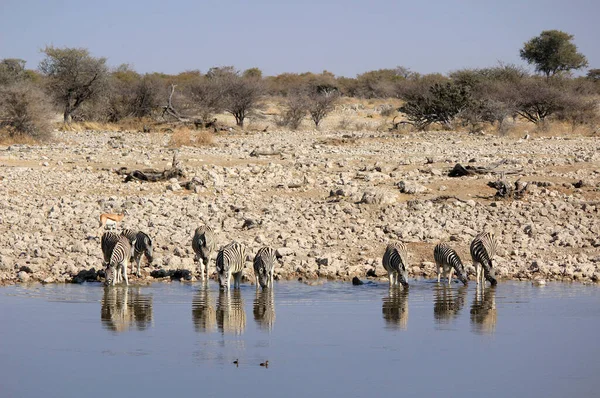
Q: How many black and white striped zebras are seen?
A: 9